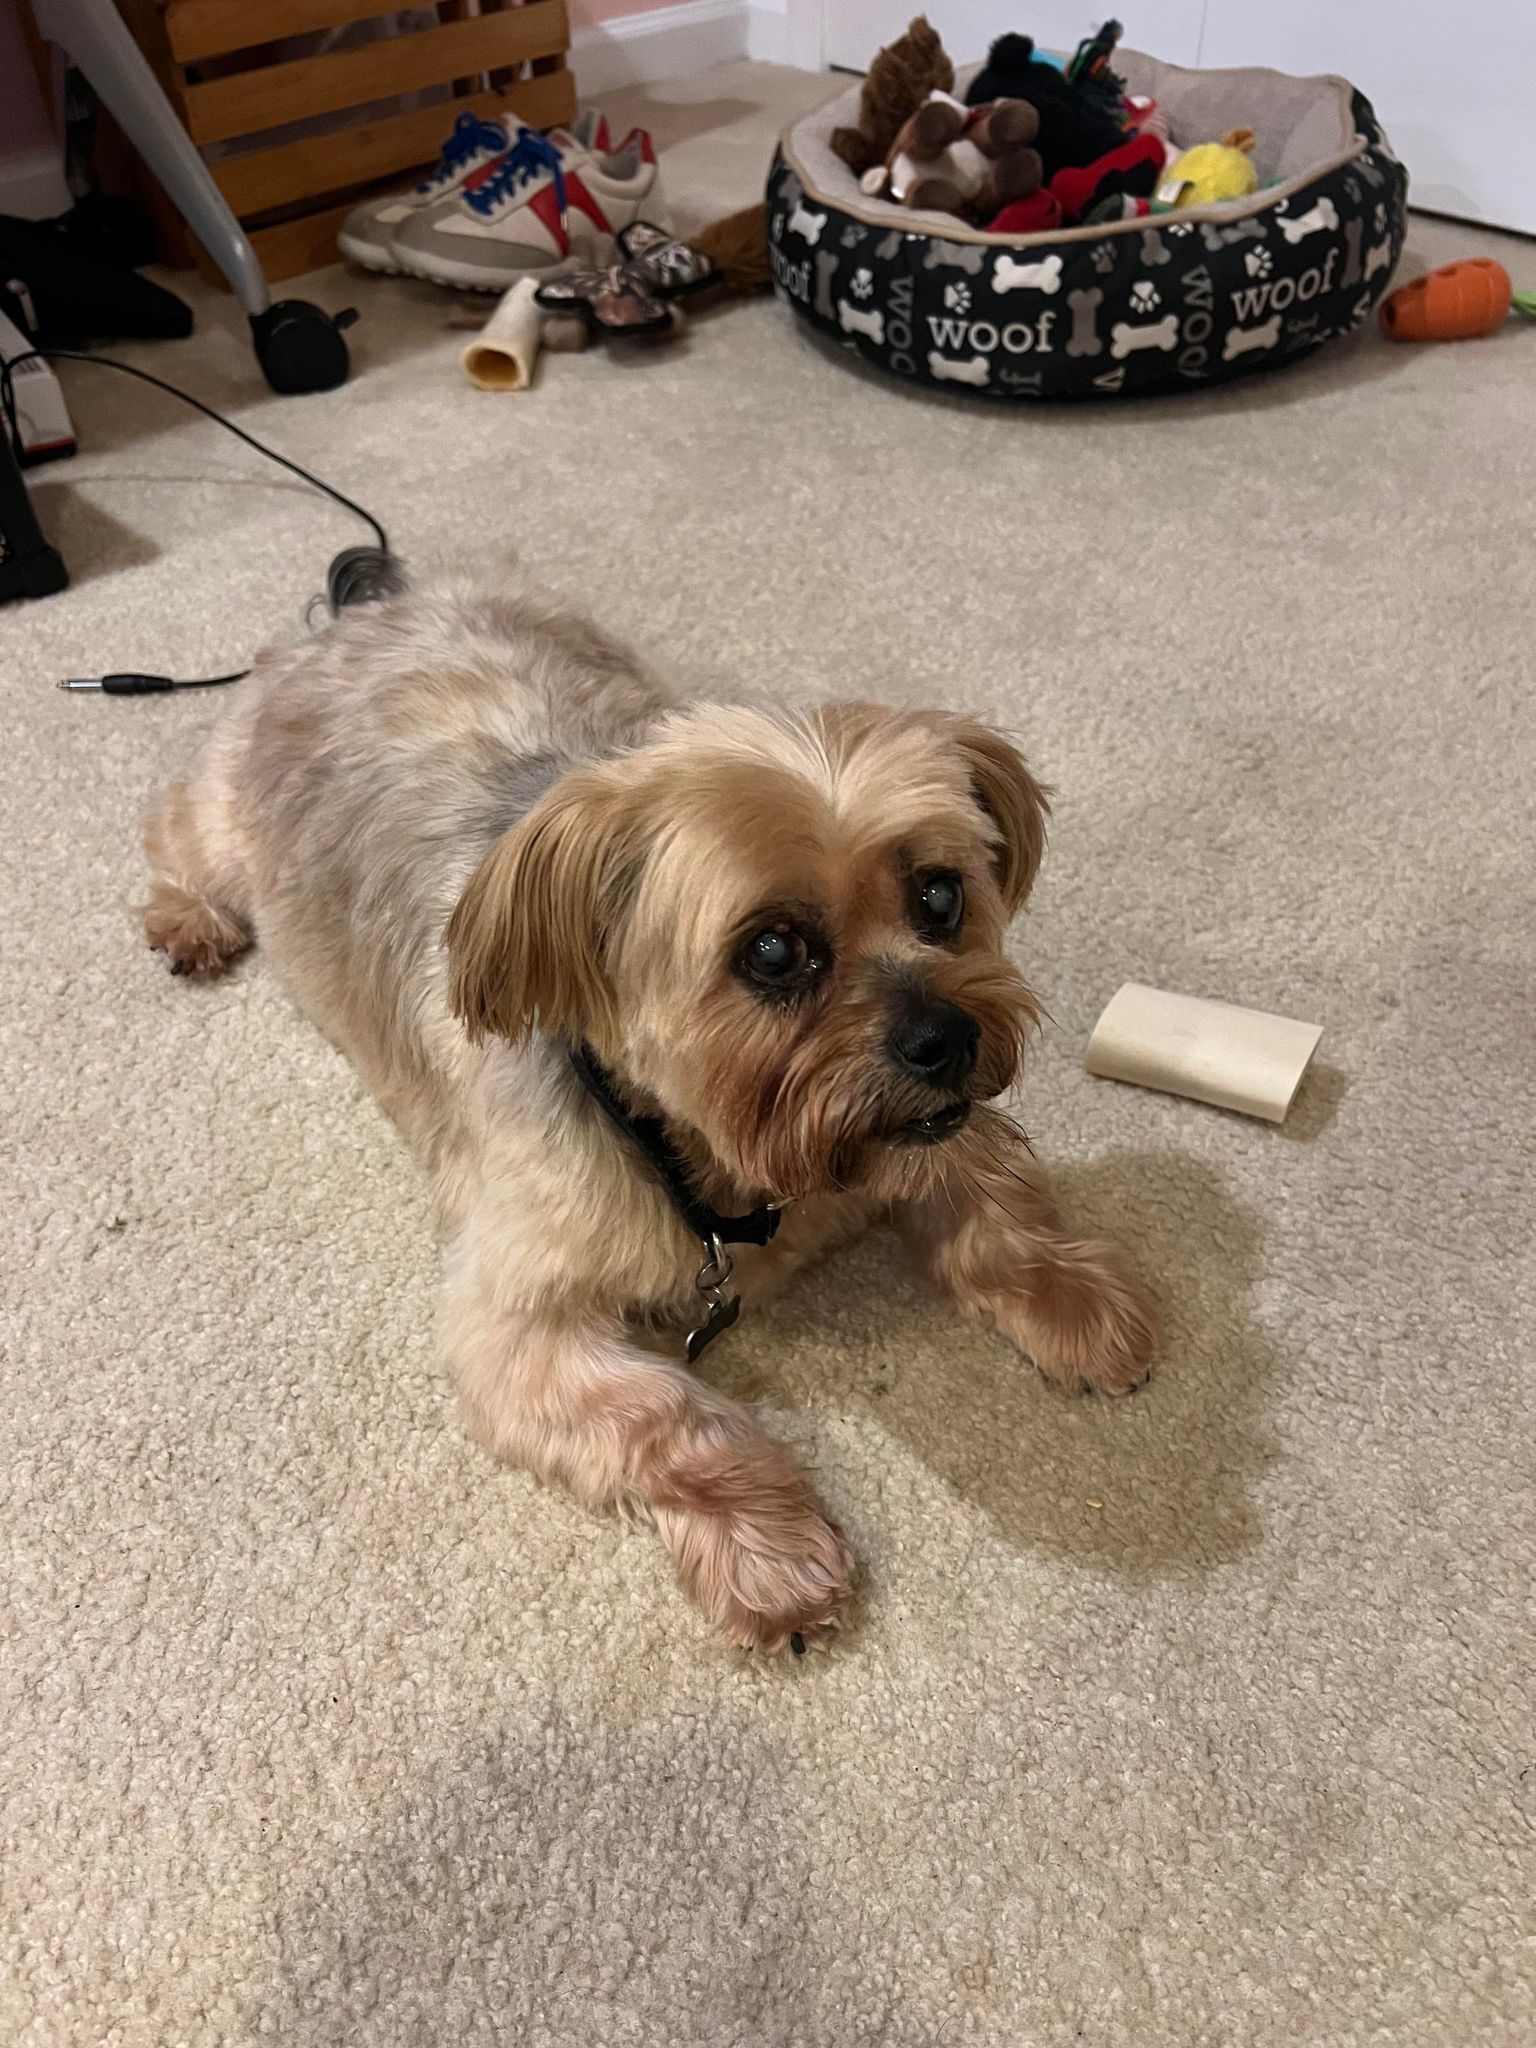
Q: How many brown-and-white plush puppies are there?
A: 1